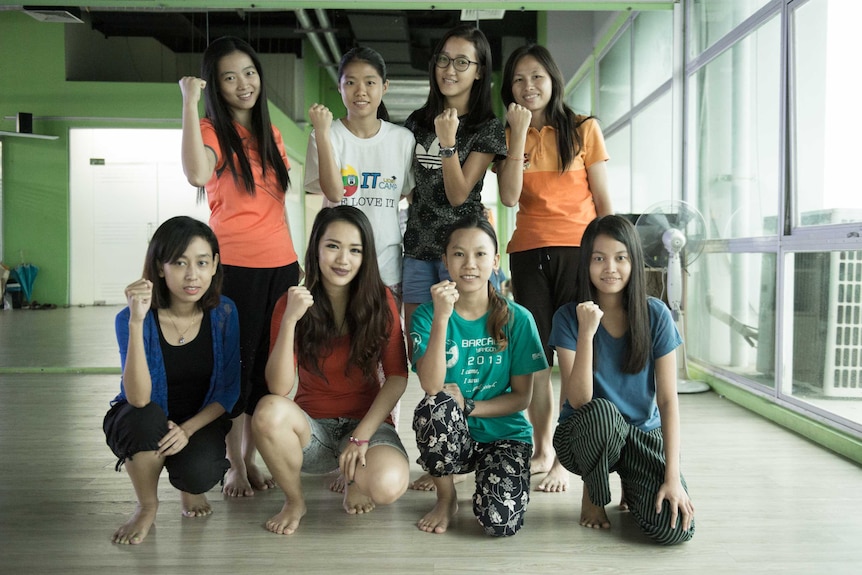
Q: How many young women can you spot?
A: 8